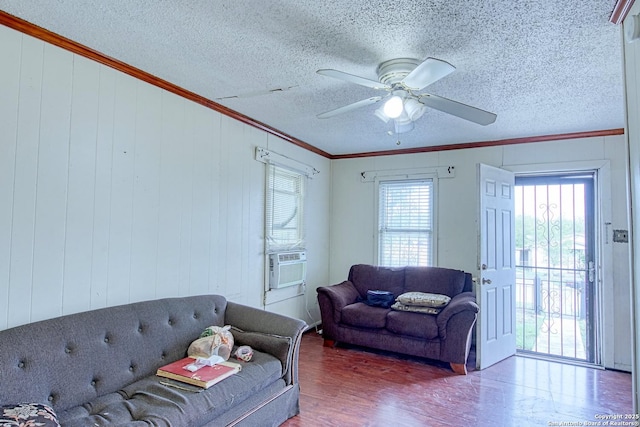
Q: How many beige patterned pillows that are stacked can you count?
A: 2